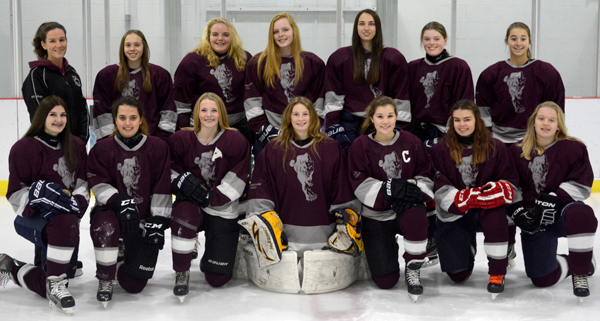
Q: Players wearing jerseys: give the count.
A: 13